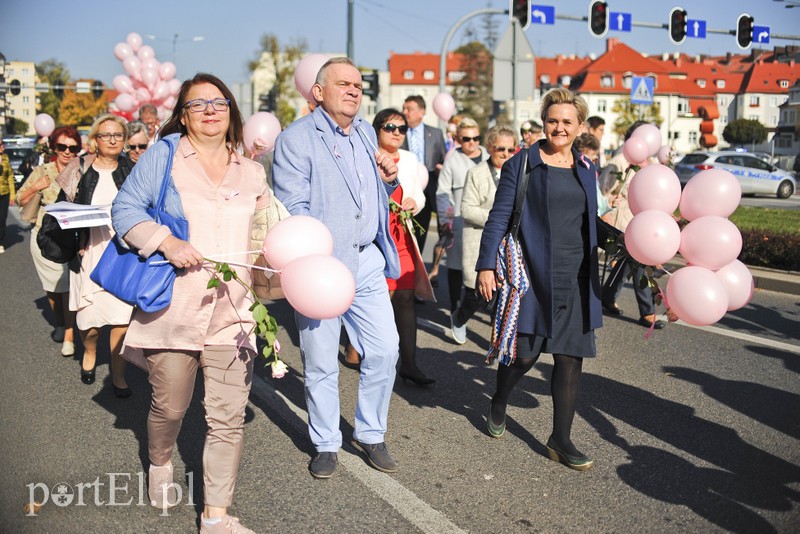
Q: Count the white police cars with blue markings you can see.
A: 1